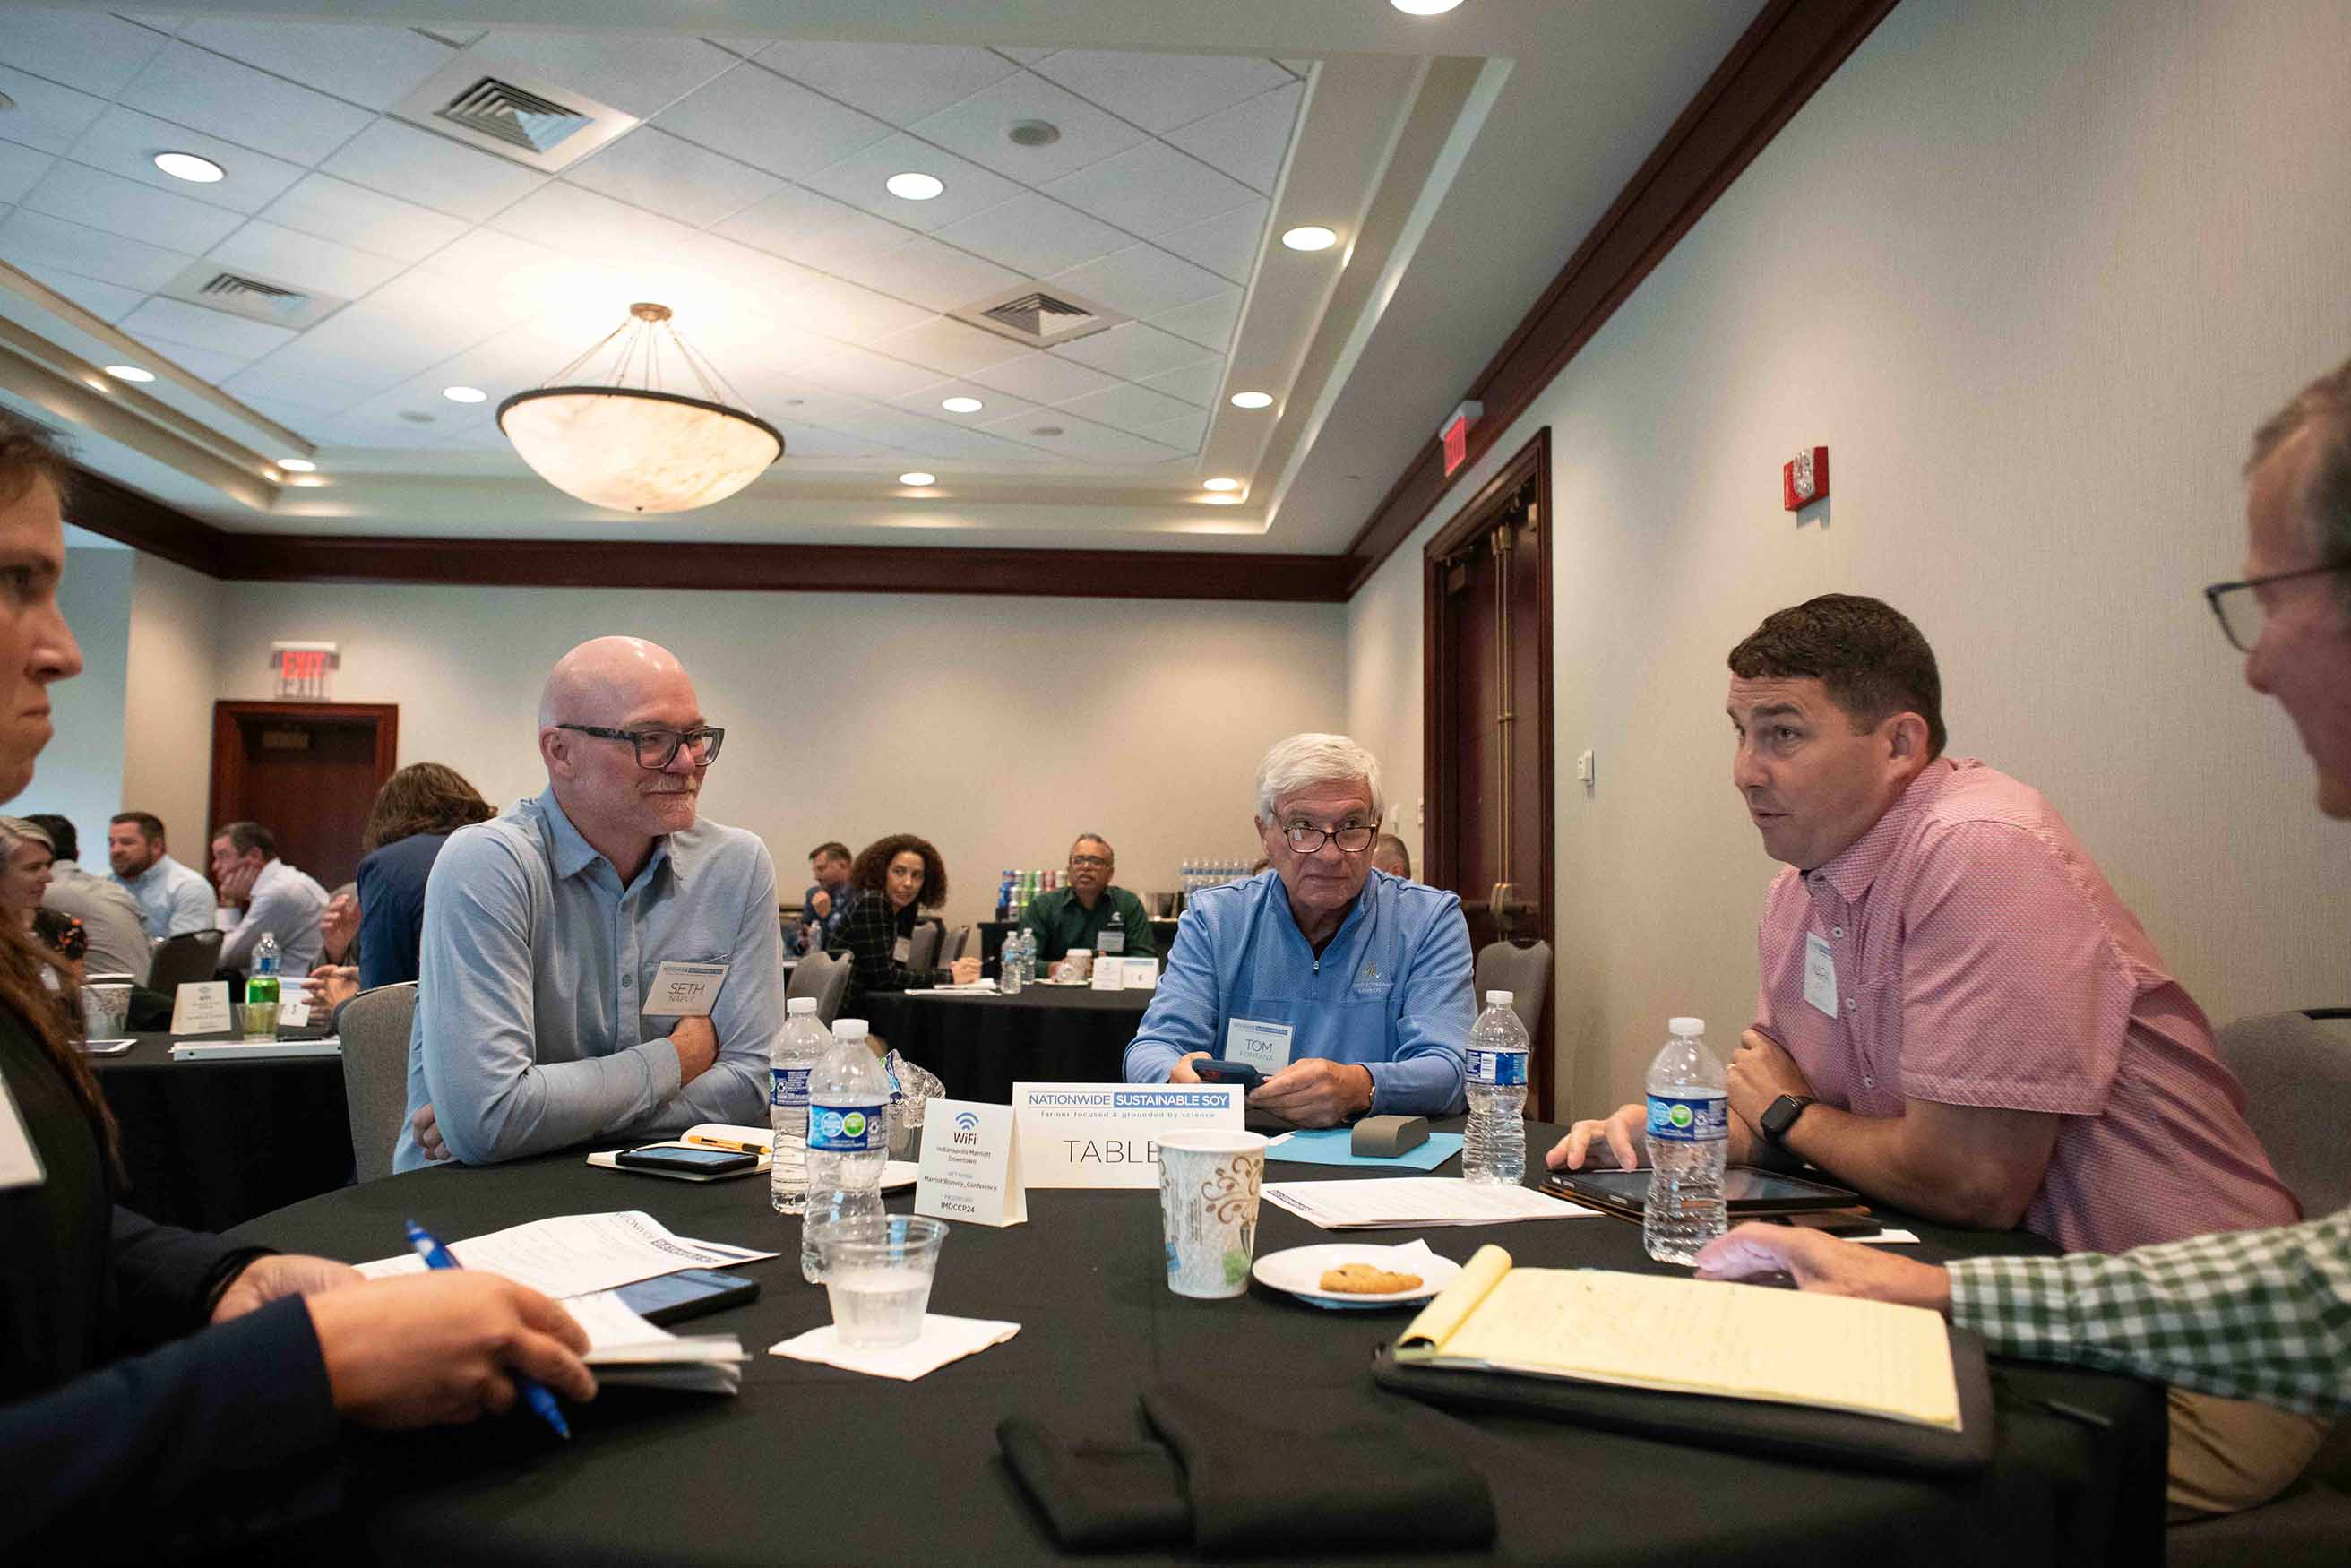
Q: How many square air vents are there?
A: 3